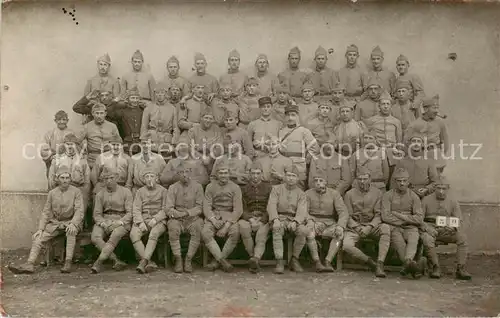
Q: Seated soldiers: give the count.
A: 11